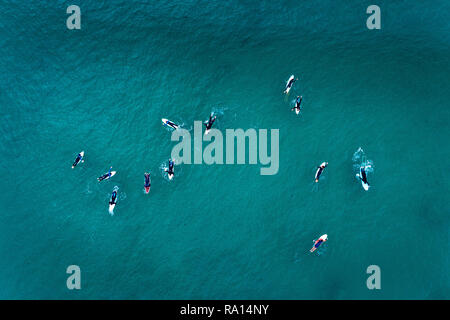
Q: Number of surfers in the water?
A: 12